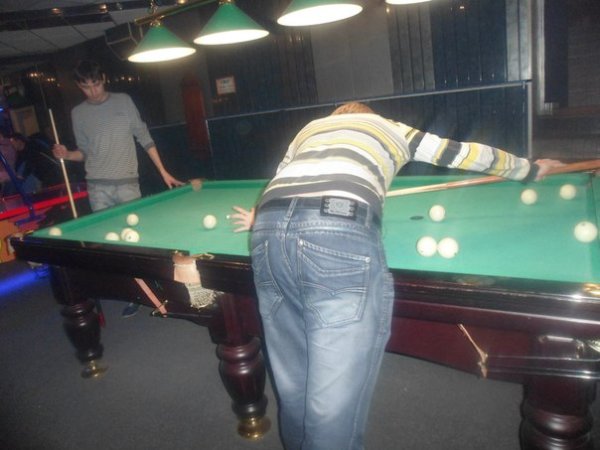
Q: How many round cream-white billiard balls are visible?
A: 12